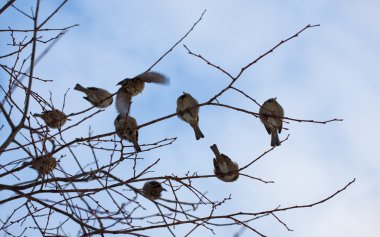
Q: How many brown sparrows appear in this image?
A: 9